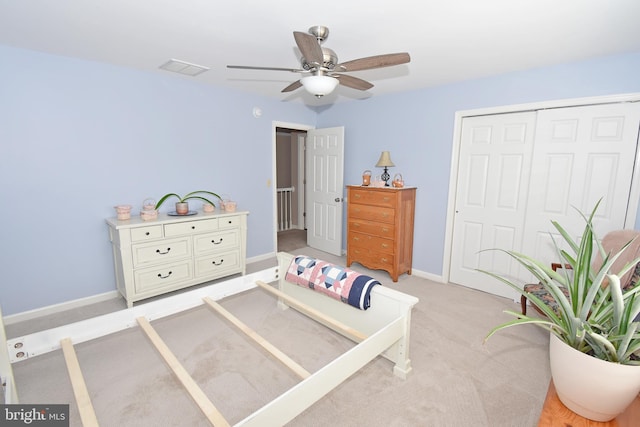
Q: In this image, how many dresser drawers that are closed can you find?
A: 12